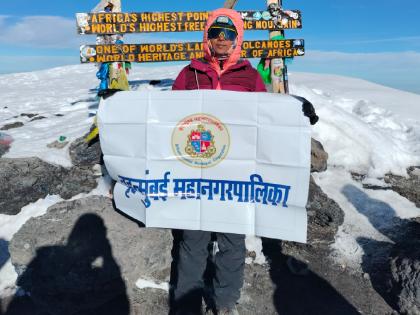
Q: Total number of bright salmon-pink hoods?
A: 1